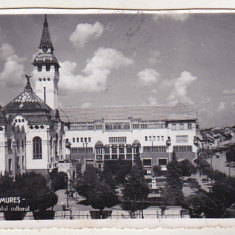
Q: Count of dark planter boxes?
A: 3